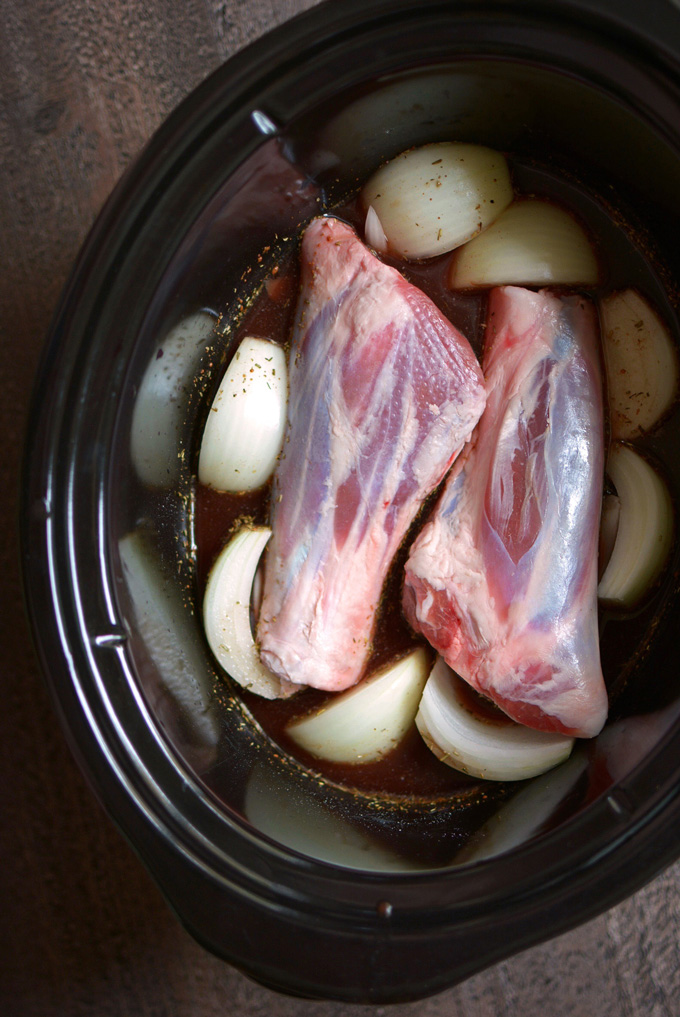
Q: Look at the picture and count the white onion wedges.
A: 8